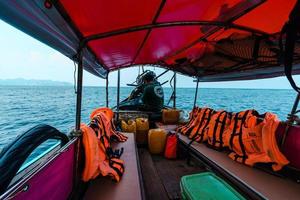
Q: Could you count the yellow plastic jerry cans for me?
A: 4